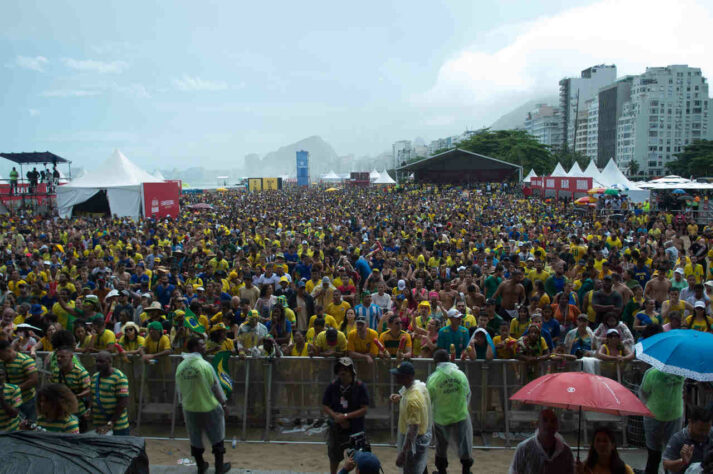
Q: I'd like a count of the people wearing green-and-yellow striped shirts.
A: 5